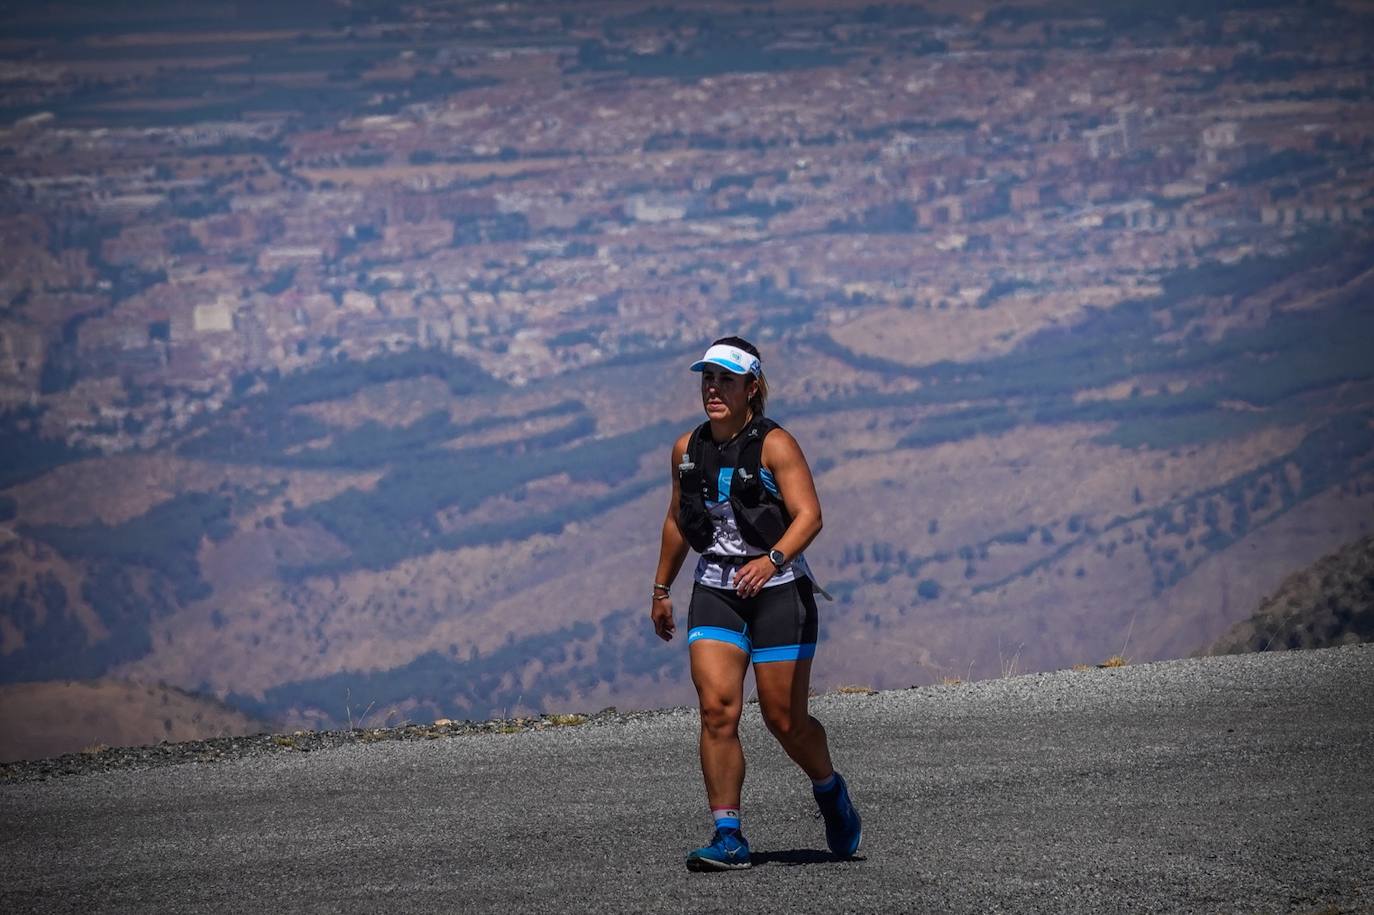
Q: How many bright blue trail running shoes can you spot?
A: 2